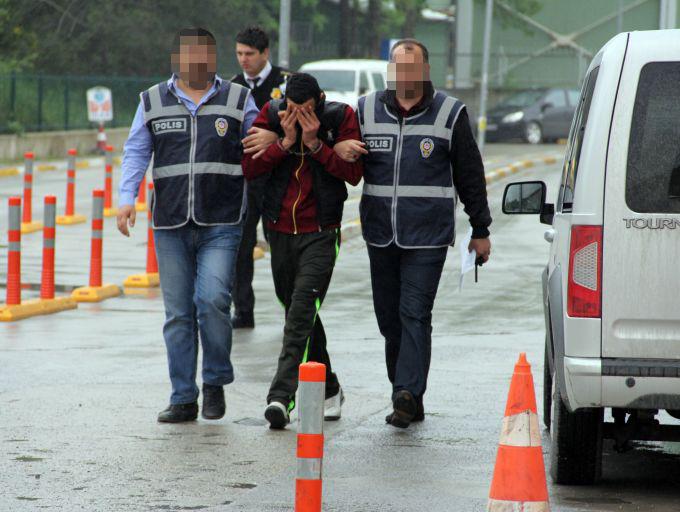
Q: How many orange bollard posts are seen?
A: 9